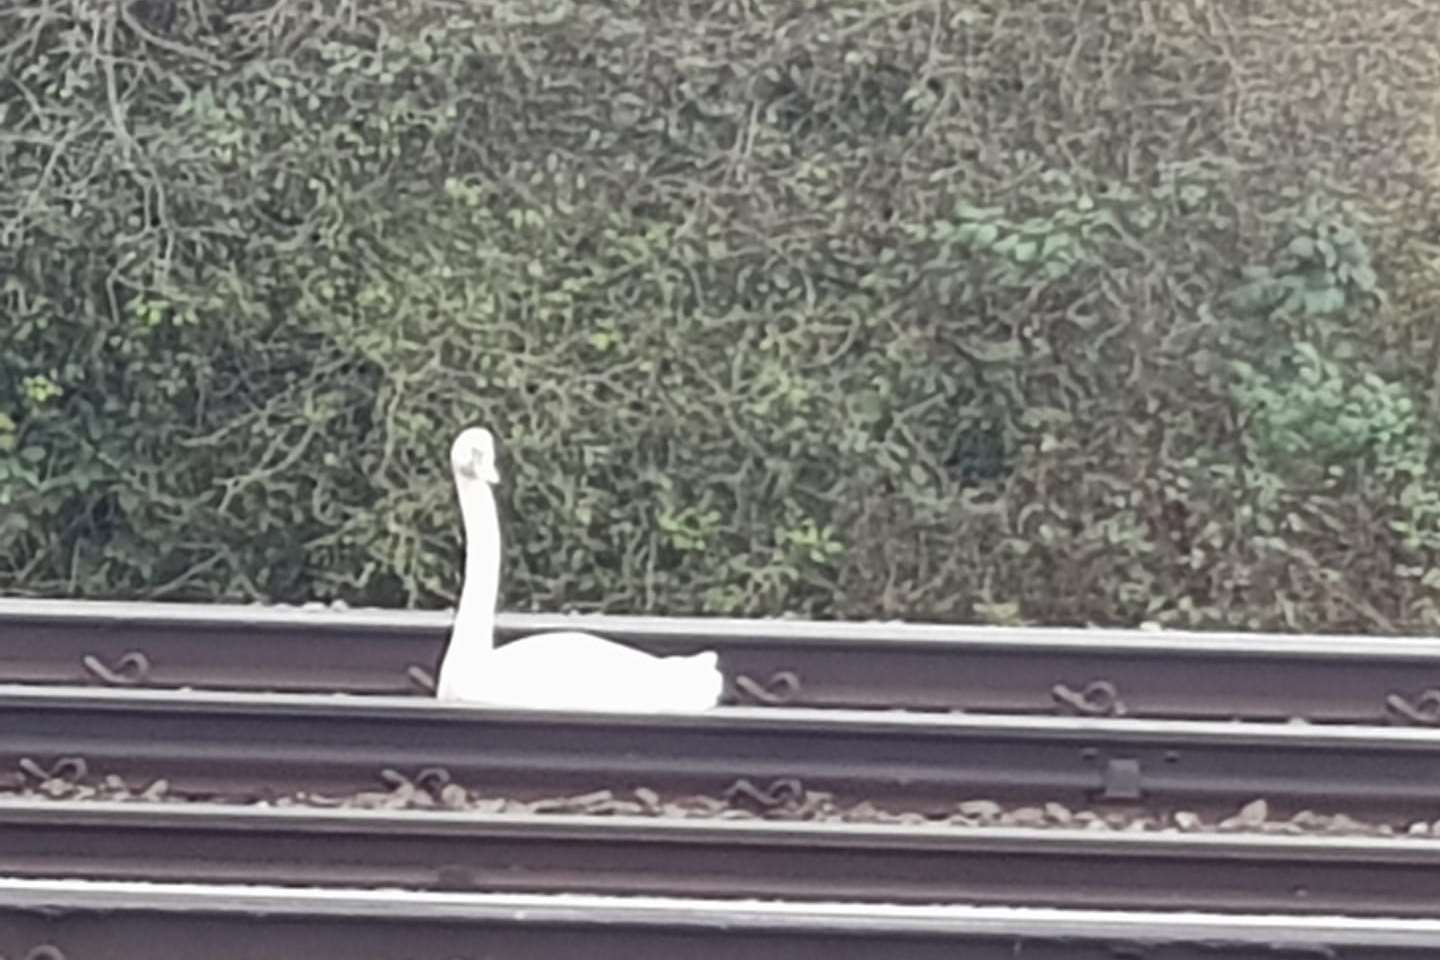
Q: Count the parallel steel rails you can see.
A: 4